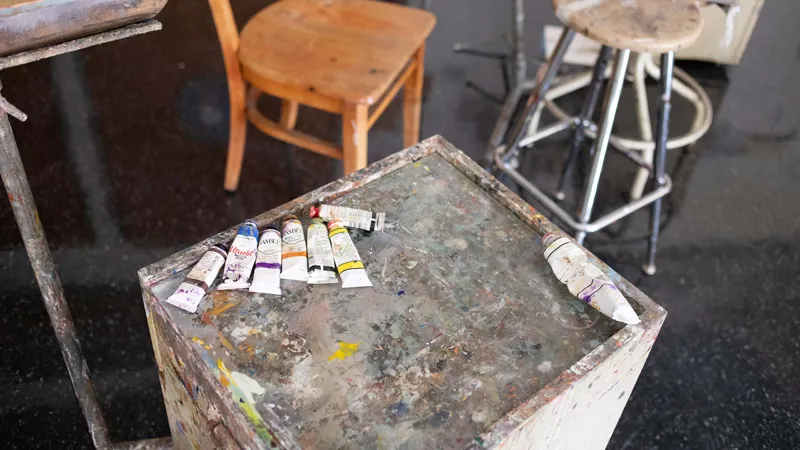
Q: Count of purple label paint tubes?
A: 1